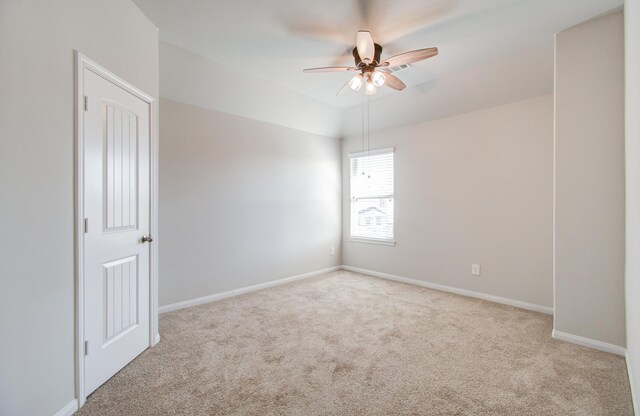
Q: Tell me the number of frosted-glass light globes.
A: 3